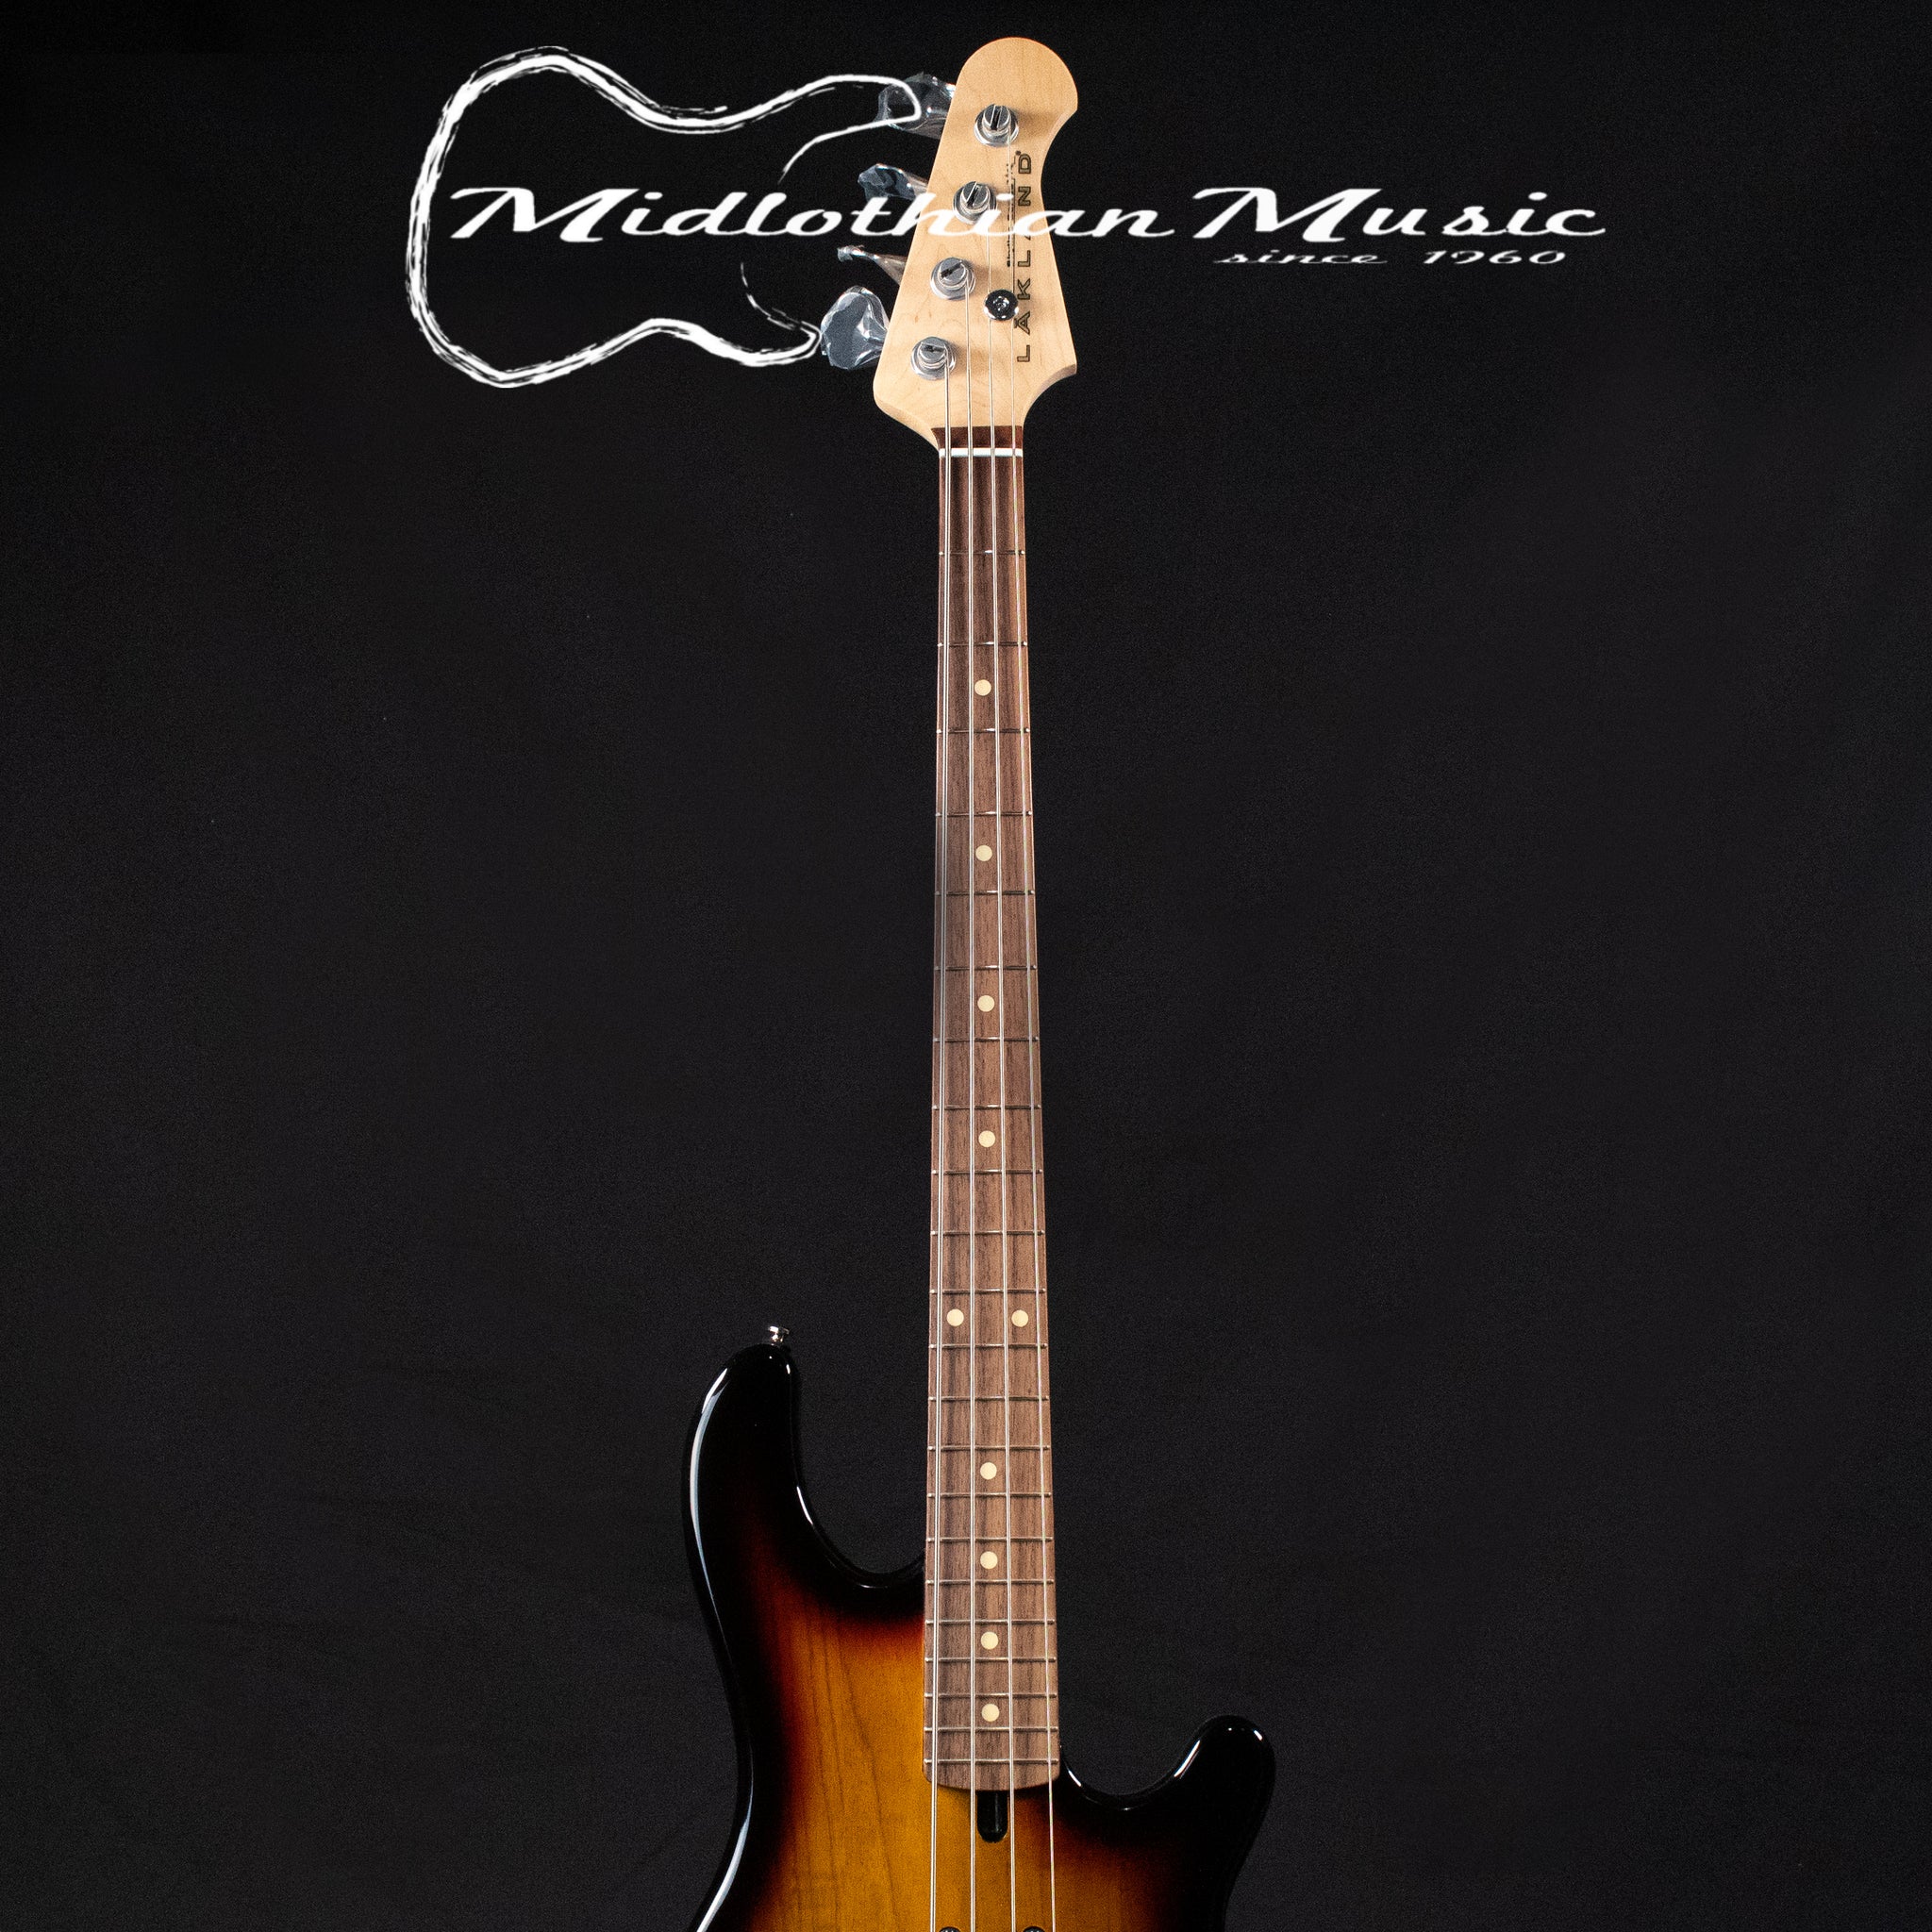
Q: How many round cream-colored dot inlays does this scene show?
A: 10